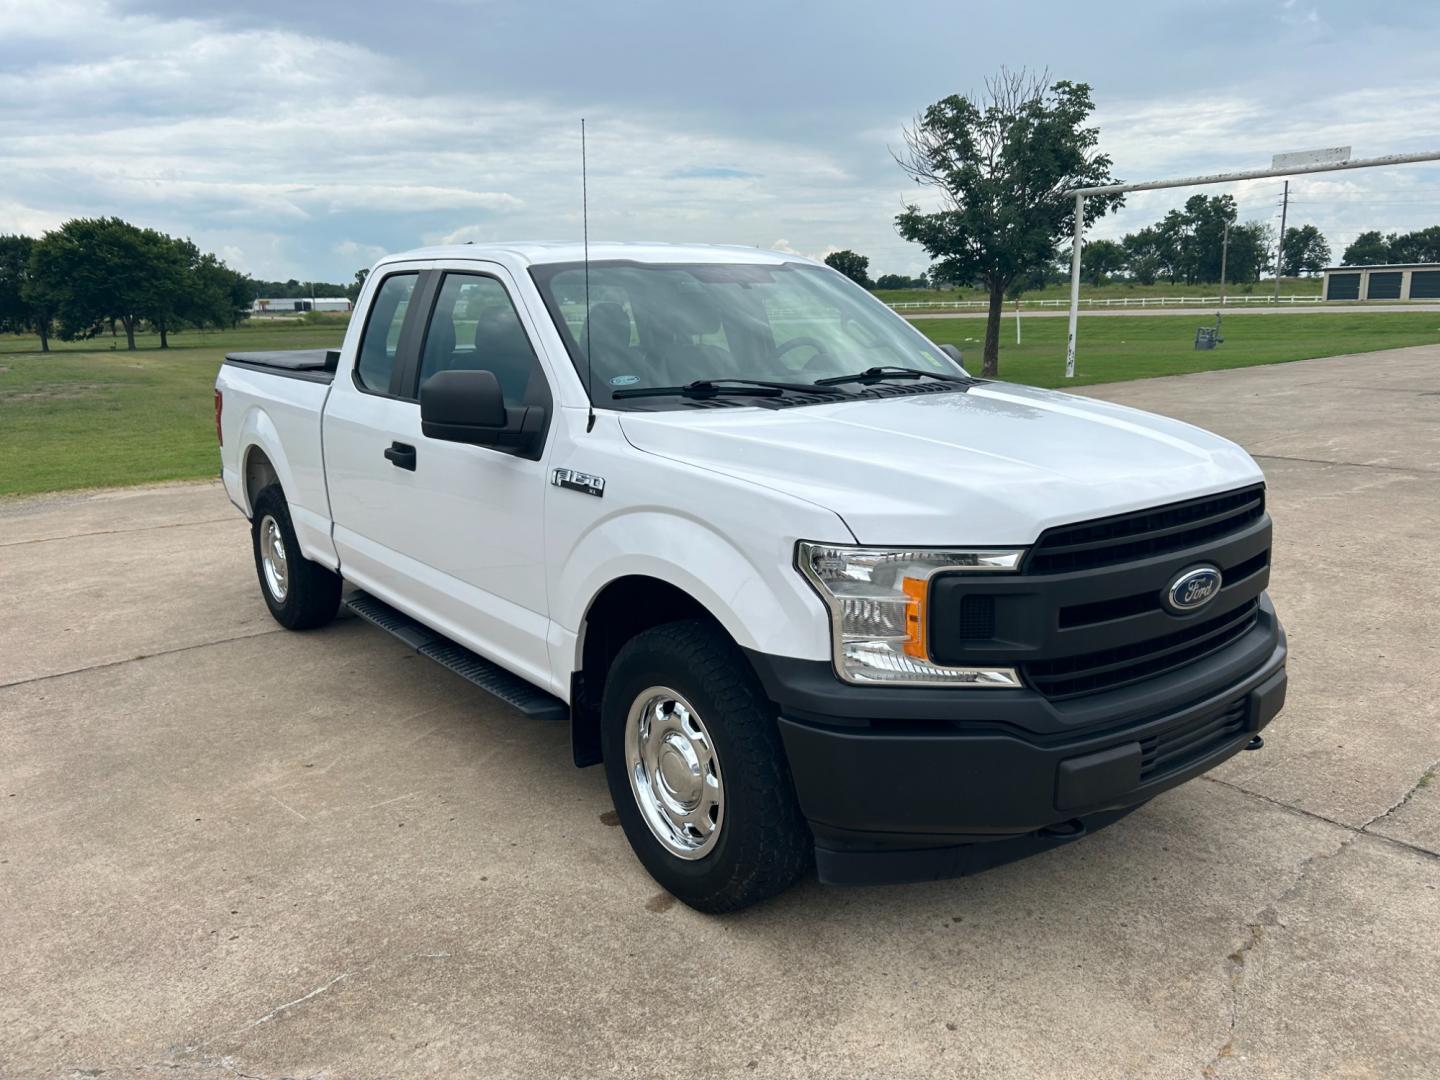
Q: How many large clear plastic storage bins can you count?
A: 0